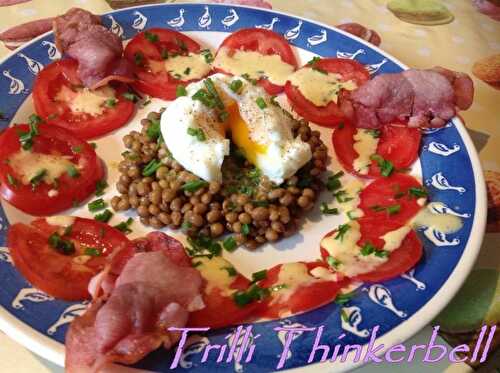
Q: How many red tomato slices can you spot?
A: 11